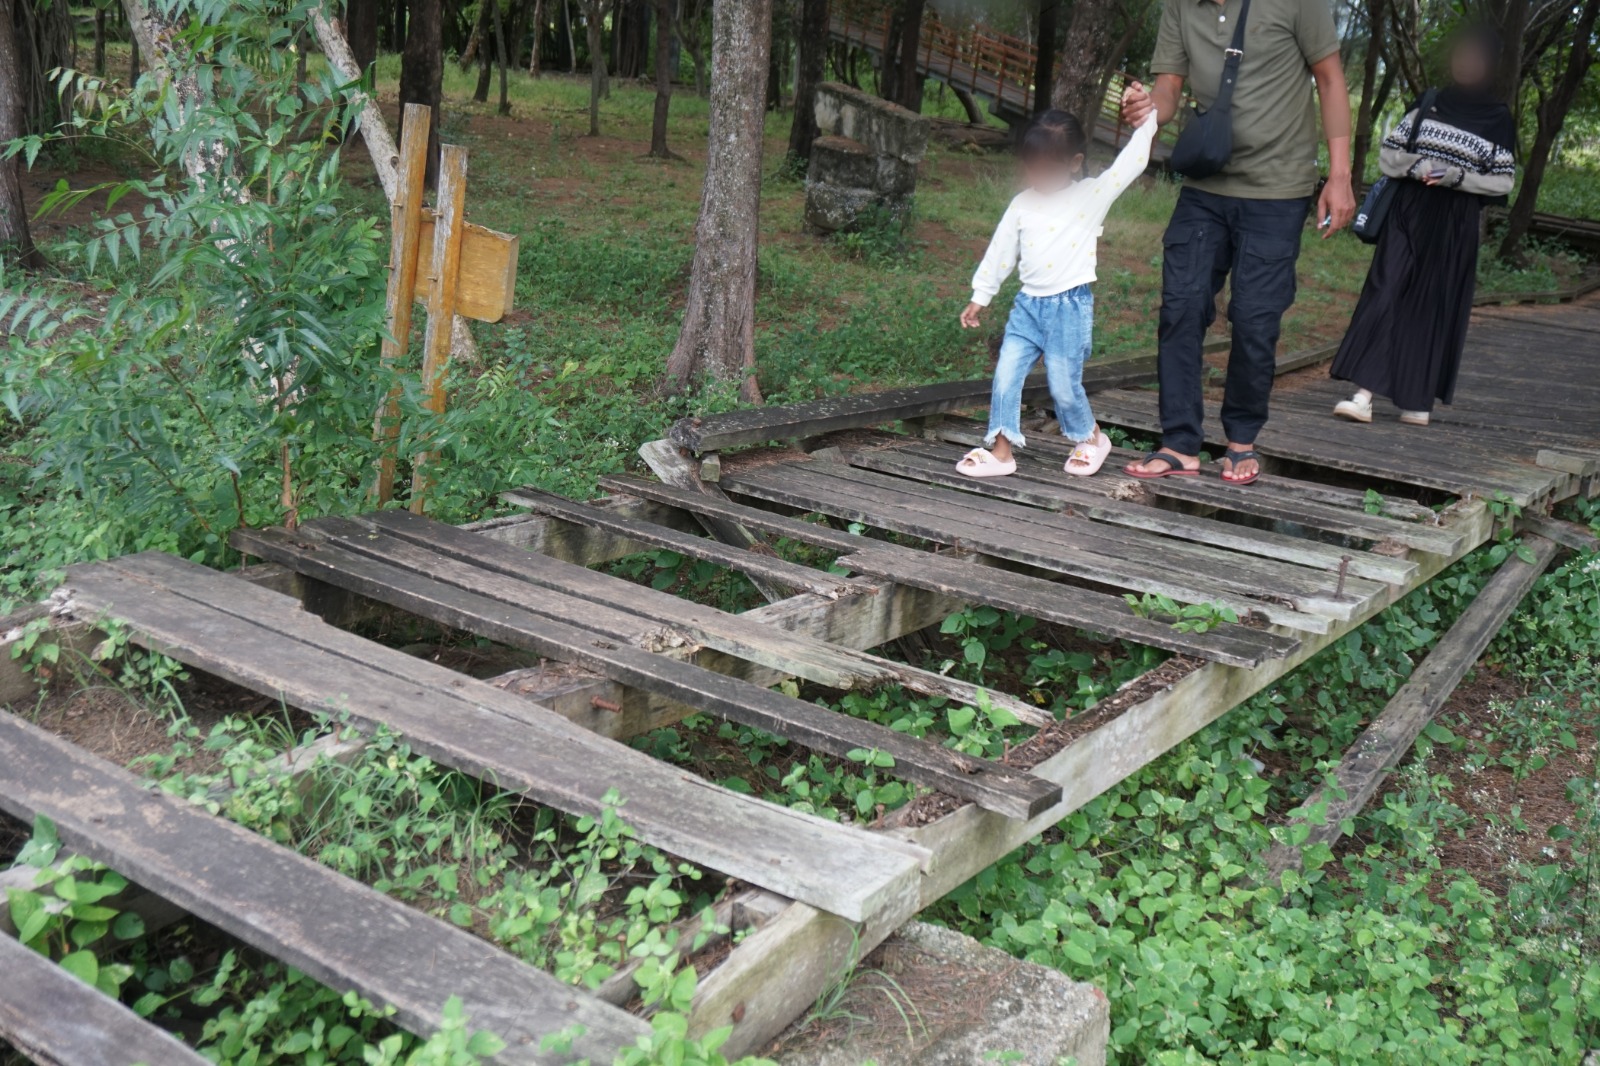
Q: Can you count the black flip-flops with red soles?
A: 2